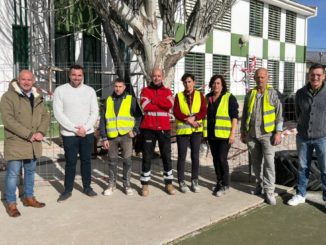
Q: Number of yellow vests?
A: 4